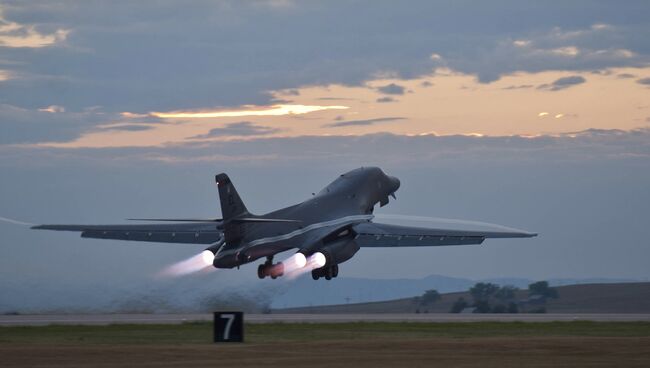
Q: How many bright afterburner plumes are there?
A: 3